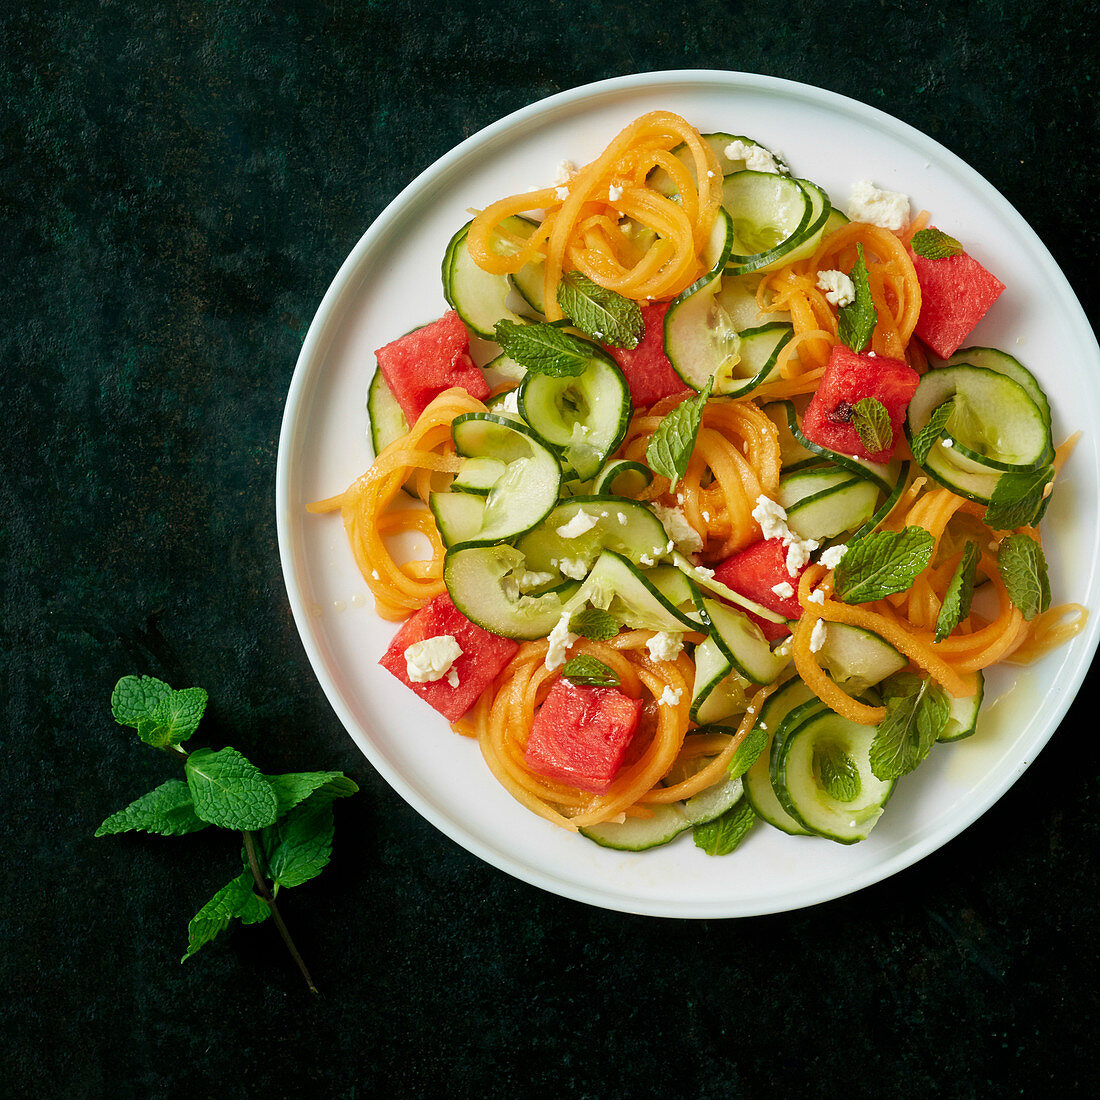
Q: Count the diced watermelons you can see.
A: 7